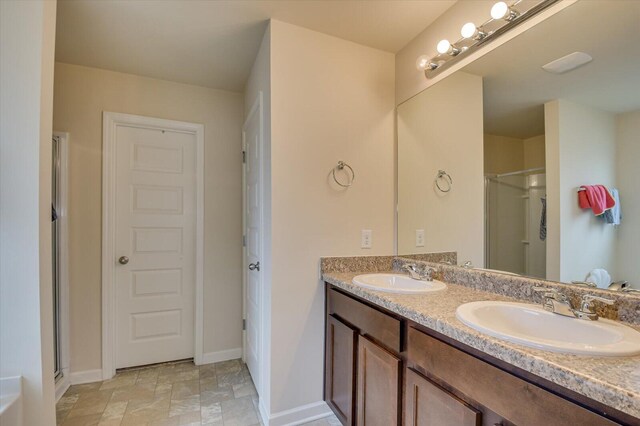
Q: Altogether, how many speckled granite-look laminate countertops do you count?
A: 1